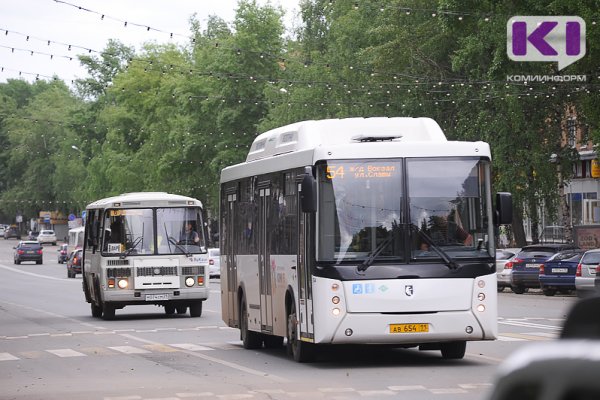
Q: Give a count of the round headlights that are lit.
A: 4